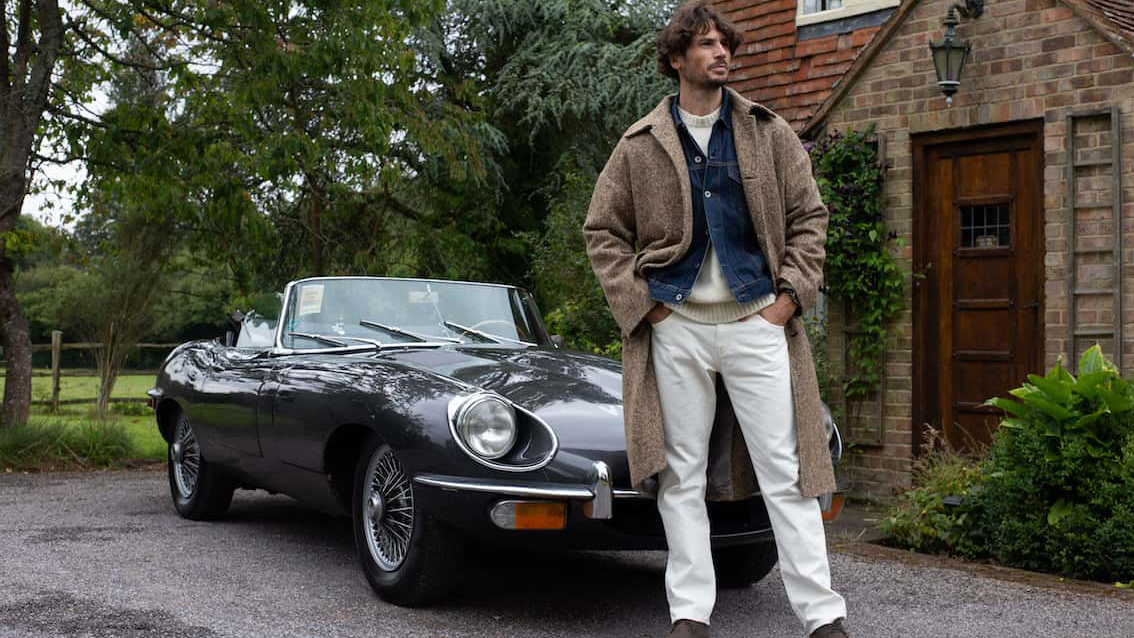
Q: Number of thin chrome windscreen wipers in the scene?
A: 3